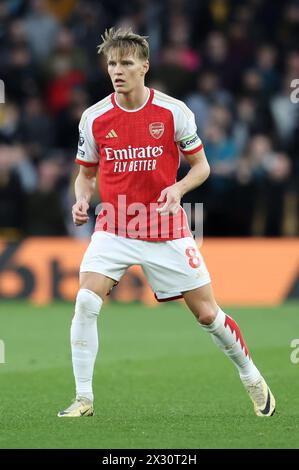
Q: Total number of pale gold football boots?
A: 2